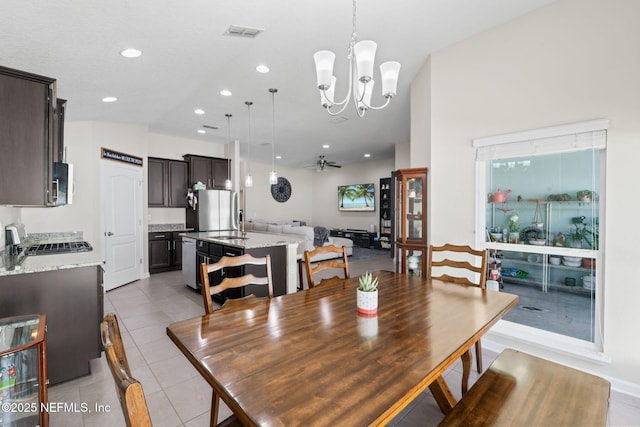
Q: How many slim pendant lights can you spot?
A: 3